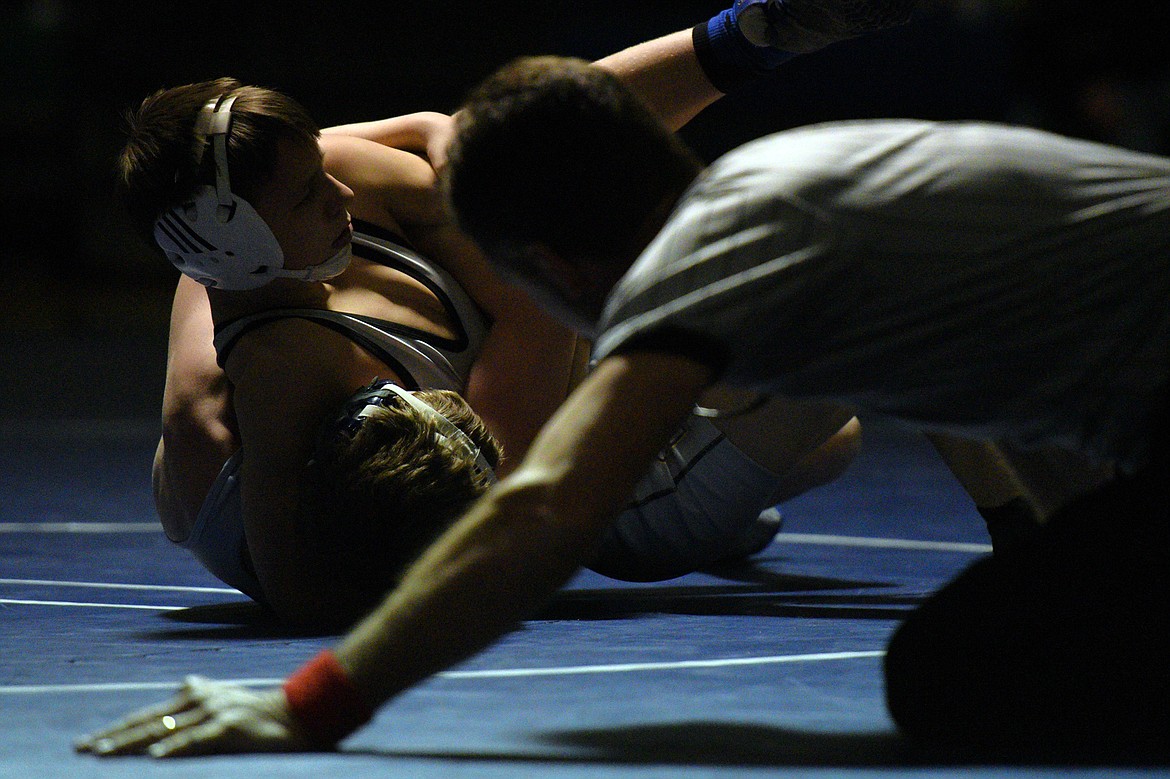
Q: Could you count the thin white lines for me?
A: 4